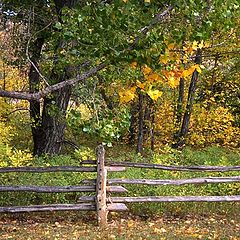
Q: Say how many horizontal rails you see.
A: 6